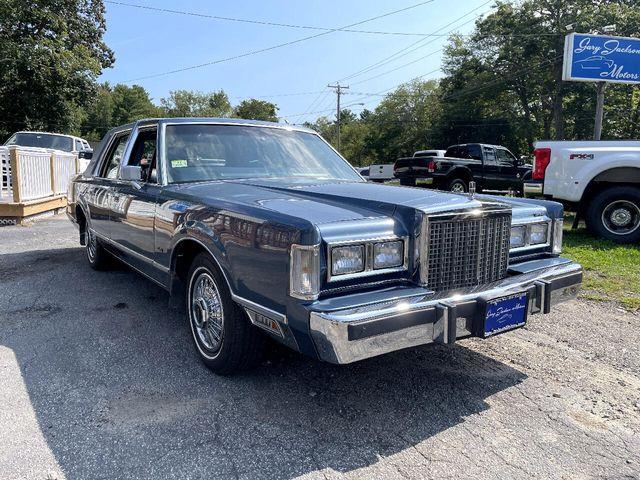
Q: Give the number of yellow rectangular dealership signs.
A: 0